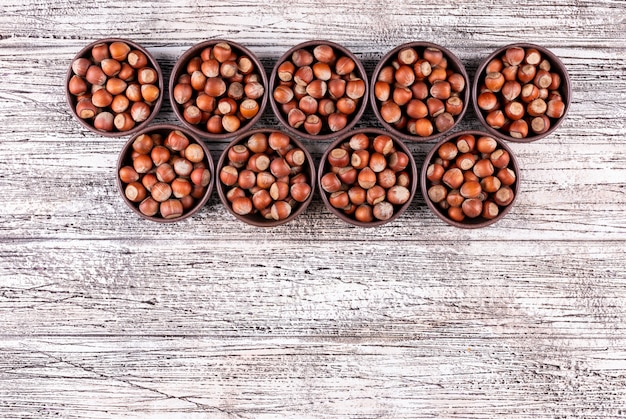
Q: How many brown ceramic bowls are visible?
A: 9